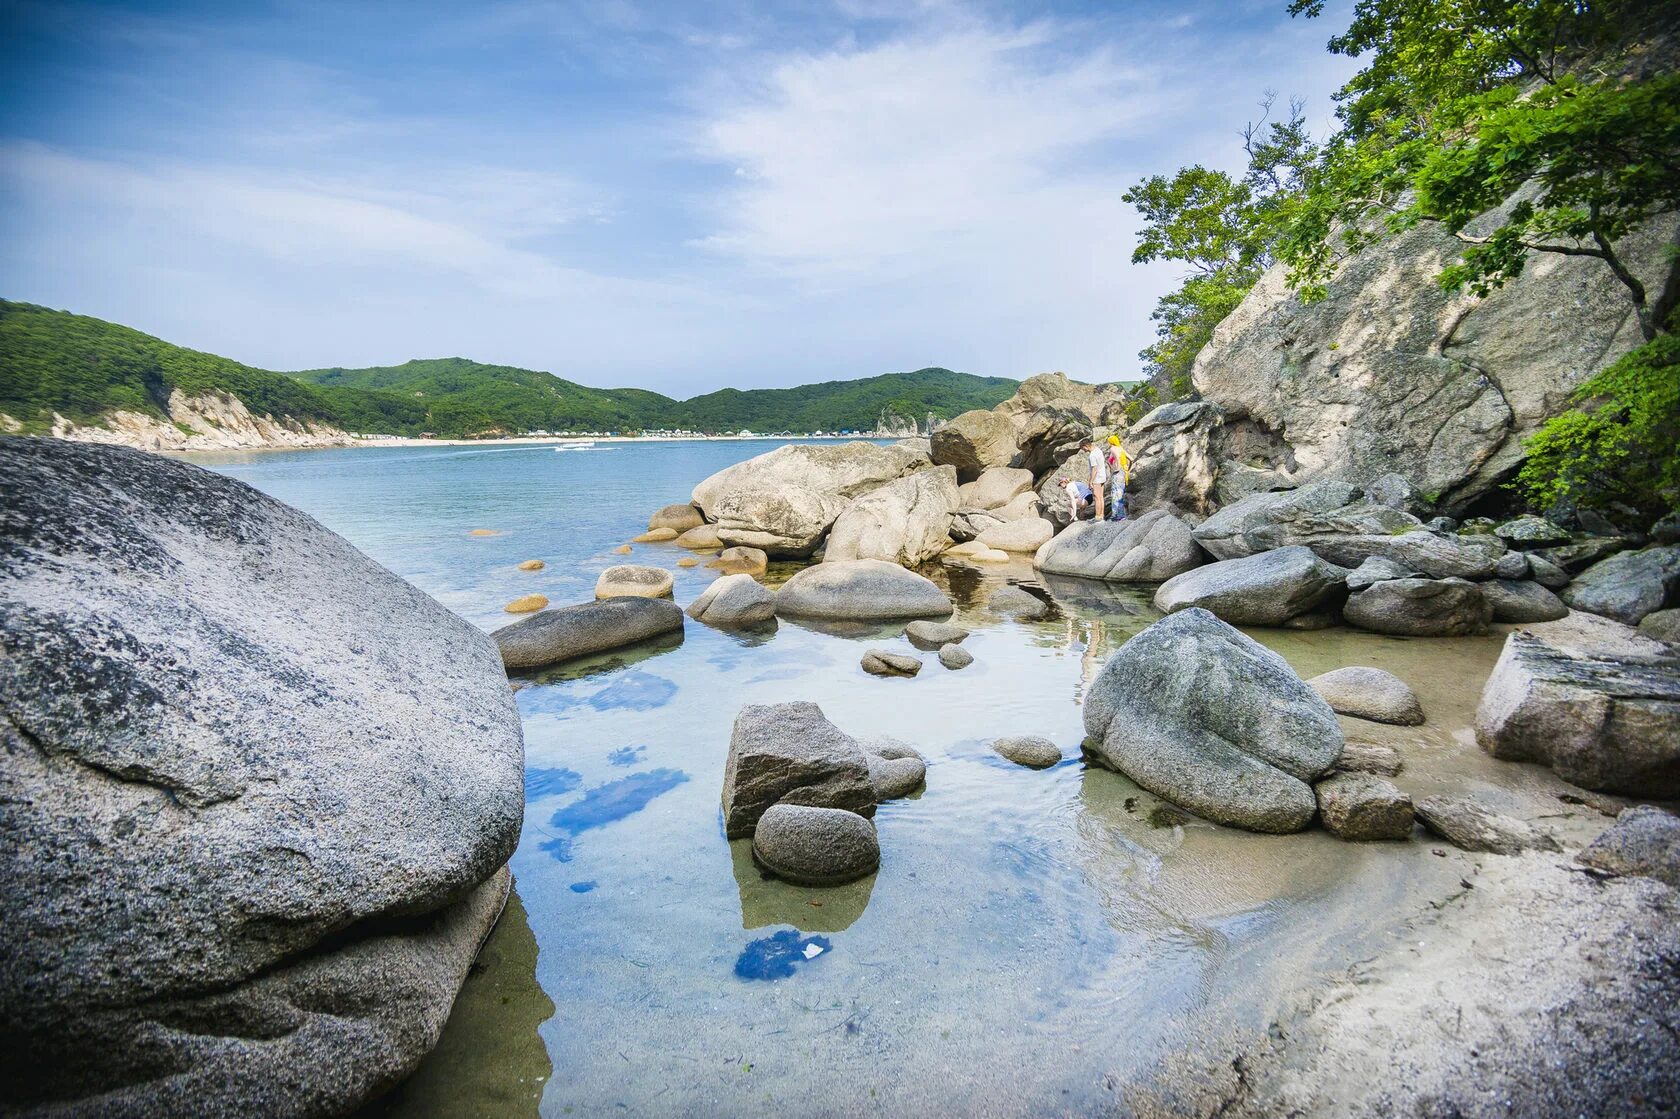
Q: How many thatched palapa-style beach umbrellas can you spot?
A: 0